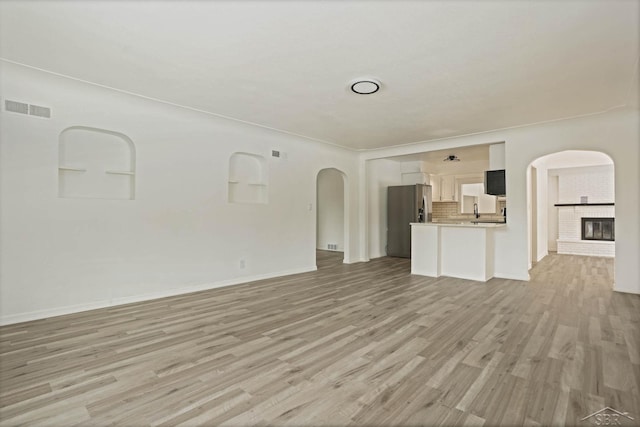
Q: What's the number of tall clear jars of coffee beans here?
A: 0